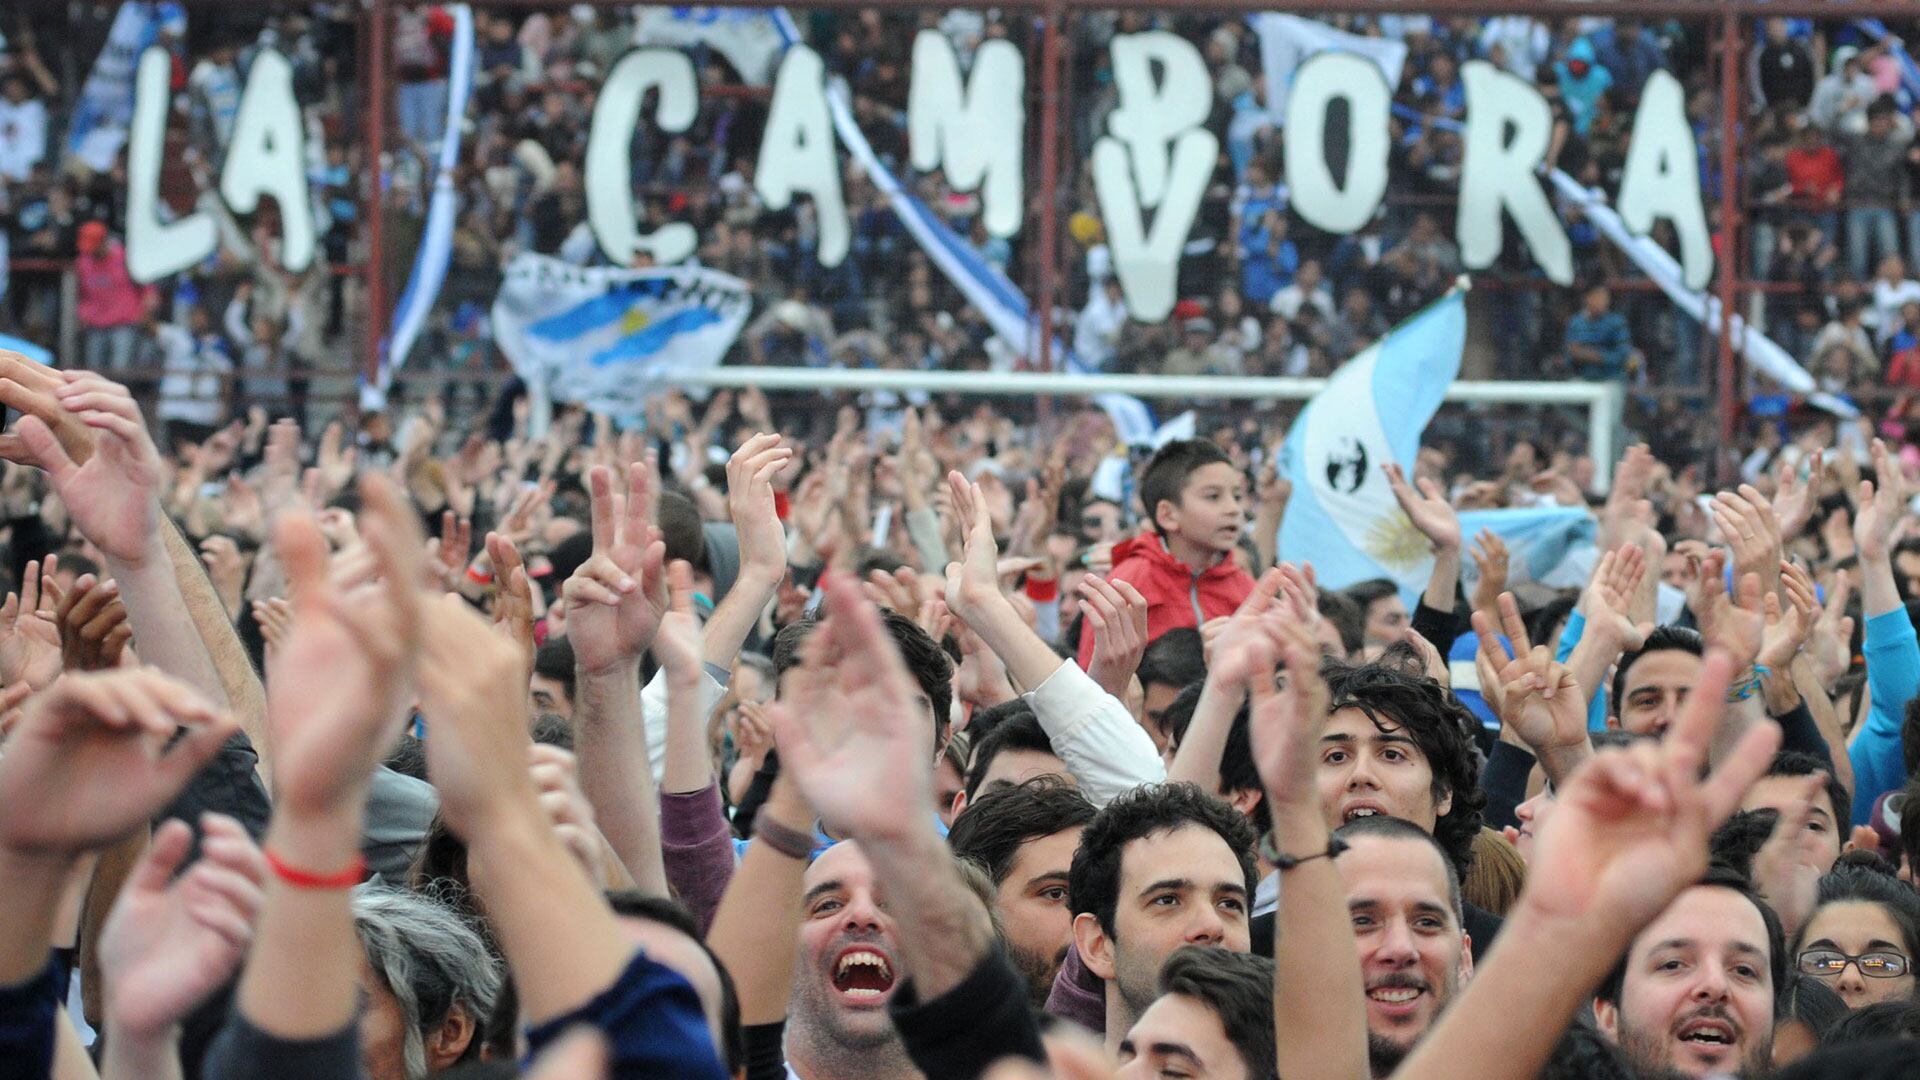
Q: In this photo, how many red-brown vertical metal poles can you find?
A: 3